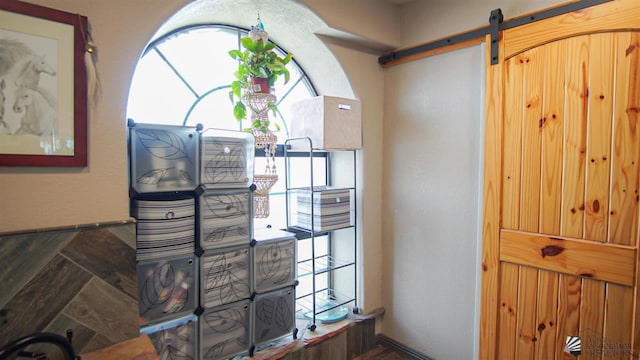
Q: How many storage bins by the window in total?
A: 12